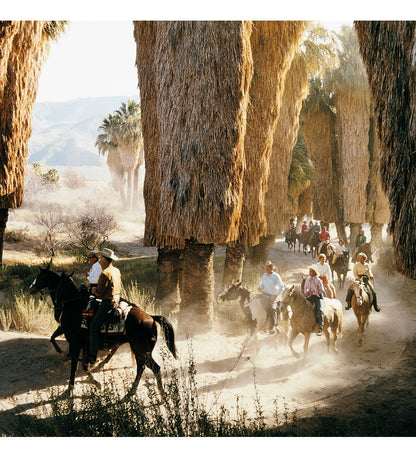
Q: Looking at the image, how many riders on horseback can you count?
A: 13